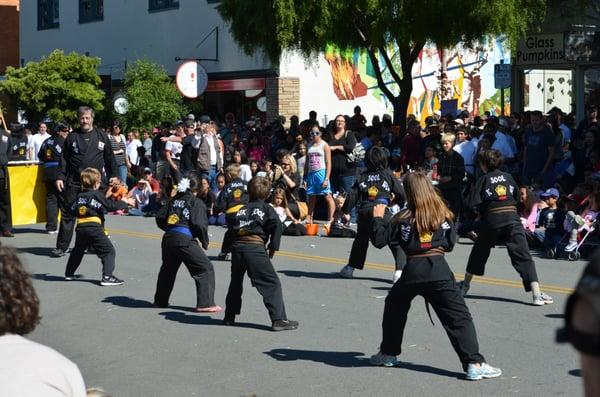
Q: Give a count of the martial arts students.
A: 7